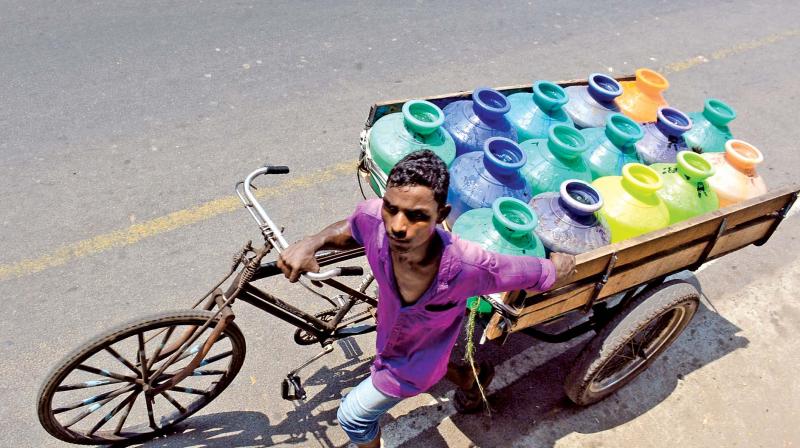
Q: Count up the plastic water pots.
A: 15